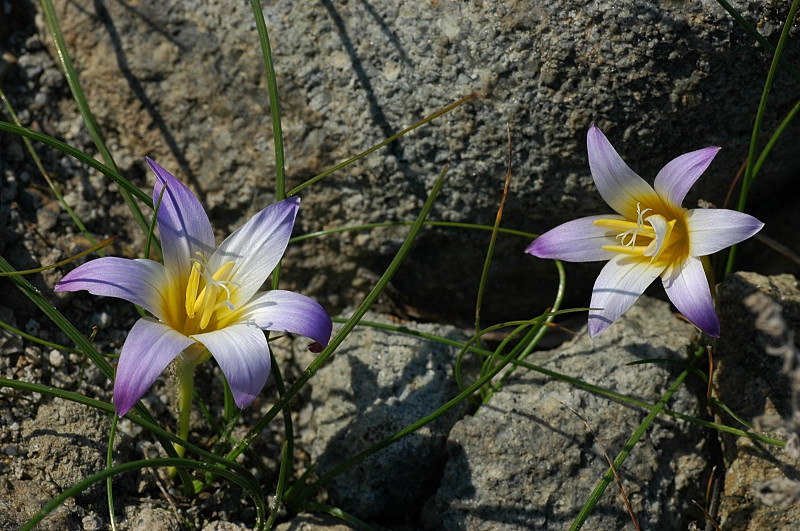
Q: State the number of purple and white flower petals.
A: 12